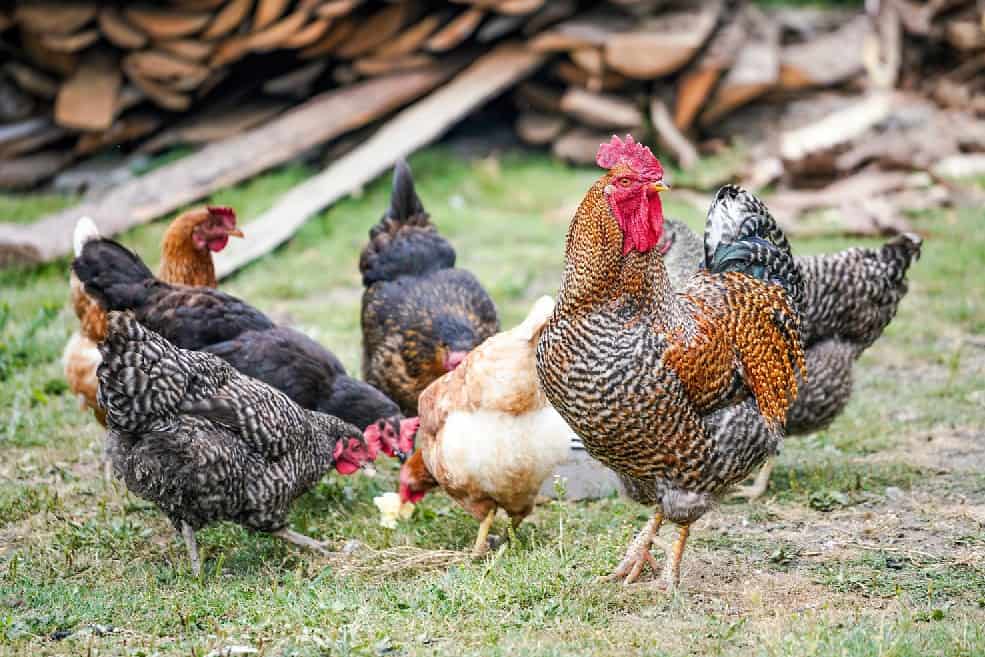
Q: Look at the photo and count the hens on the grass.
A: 6